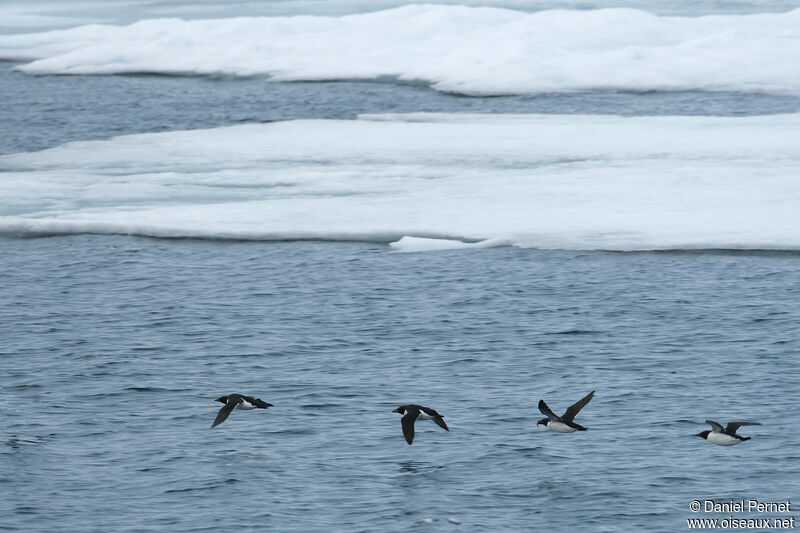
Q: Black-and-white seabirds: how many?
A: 4